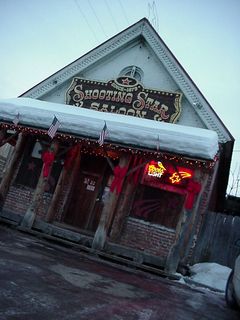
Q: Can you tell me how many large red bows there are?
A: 3